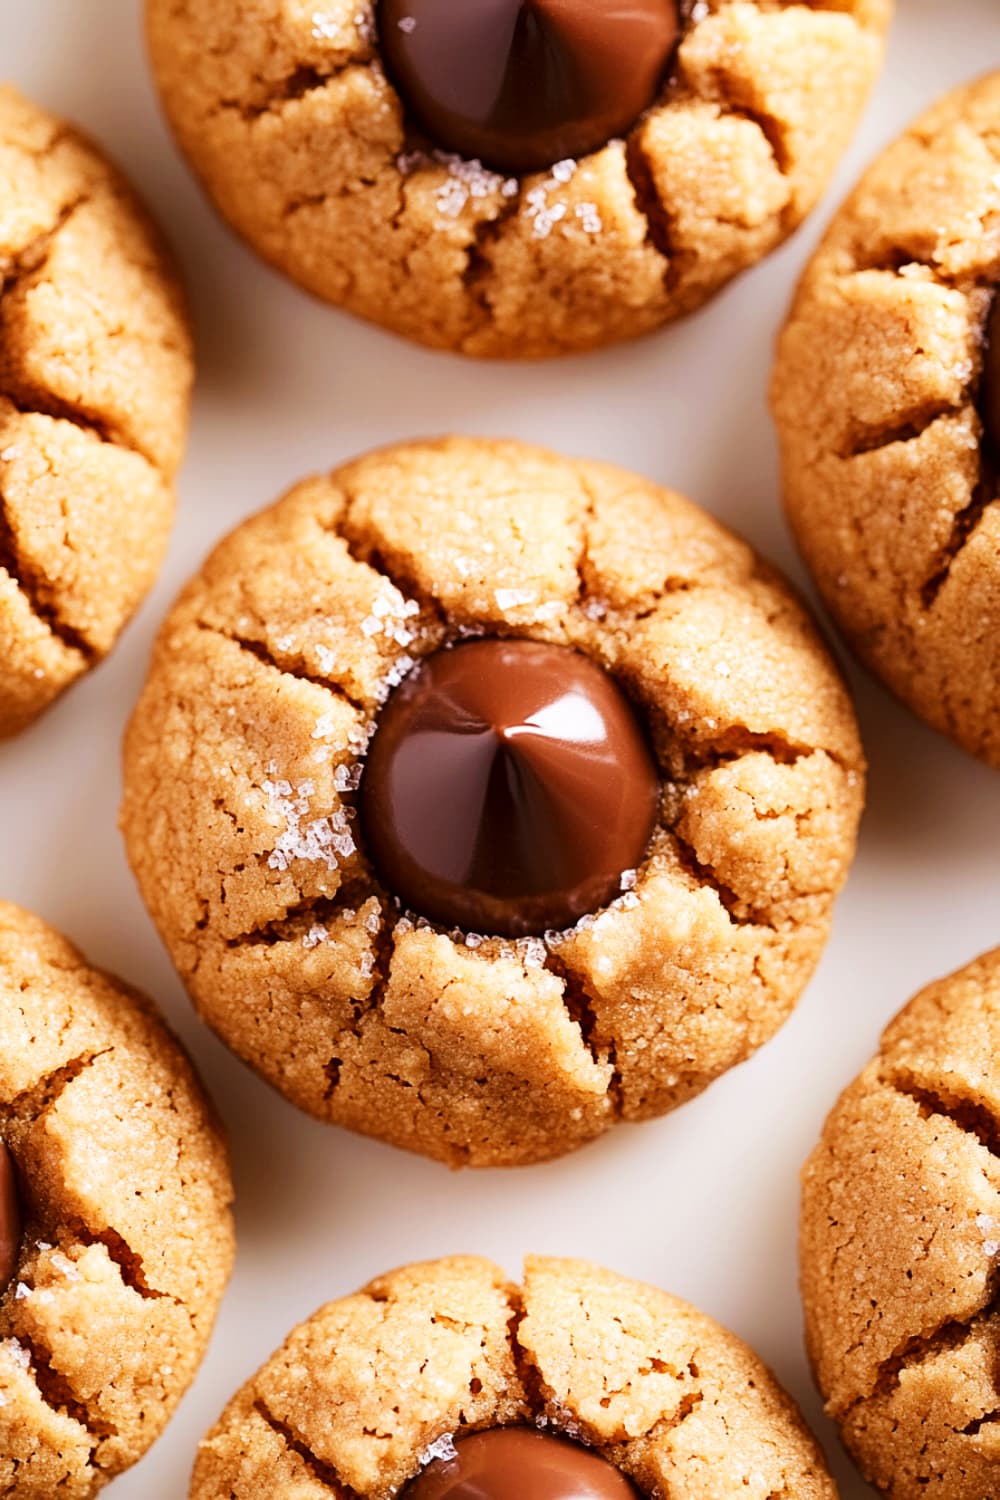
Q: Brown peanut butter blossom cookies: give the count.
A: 7